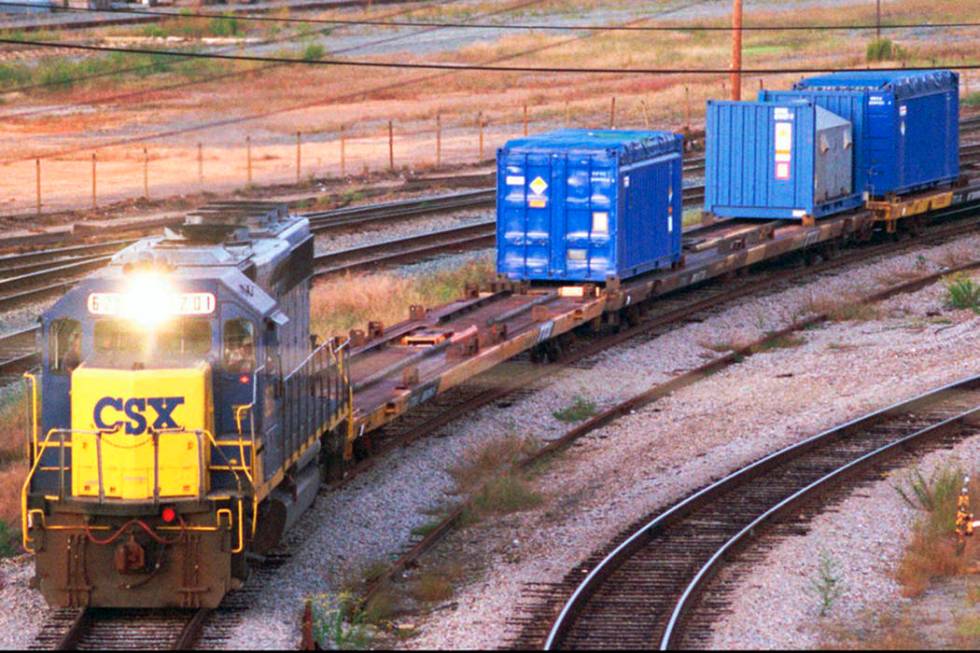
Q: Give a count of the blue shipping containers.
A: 3